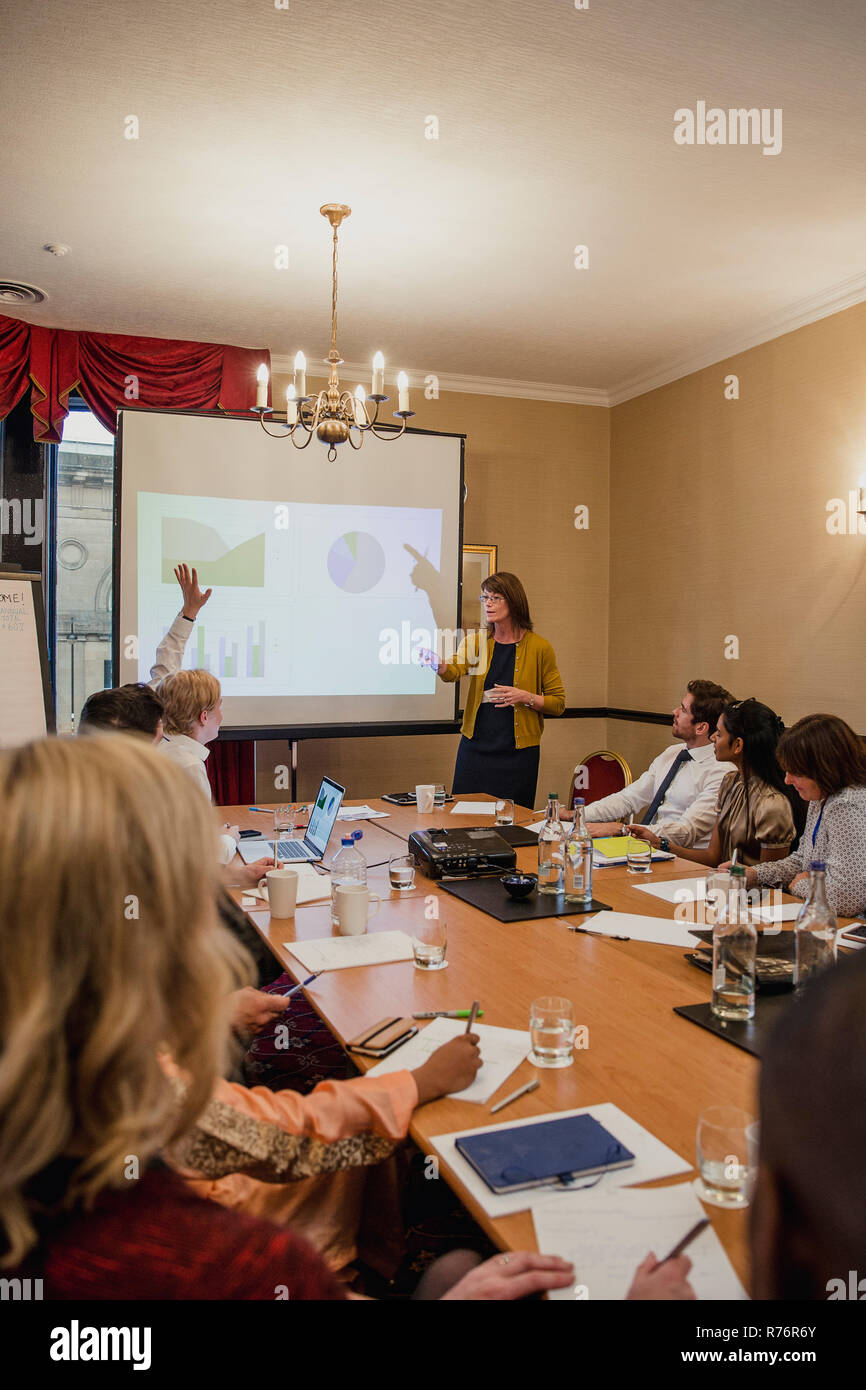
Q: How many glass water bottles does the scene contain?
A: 4